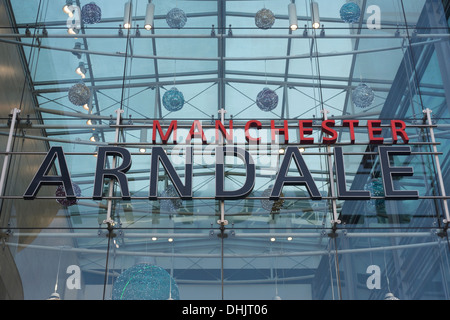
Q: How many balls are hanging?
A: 13